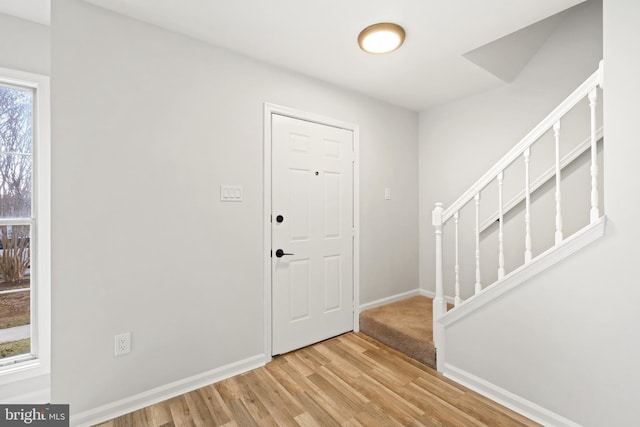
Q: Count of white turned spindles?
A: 6